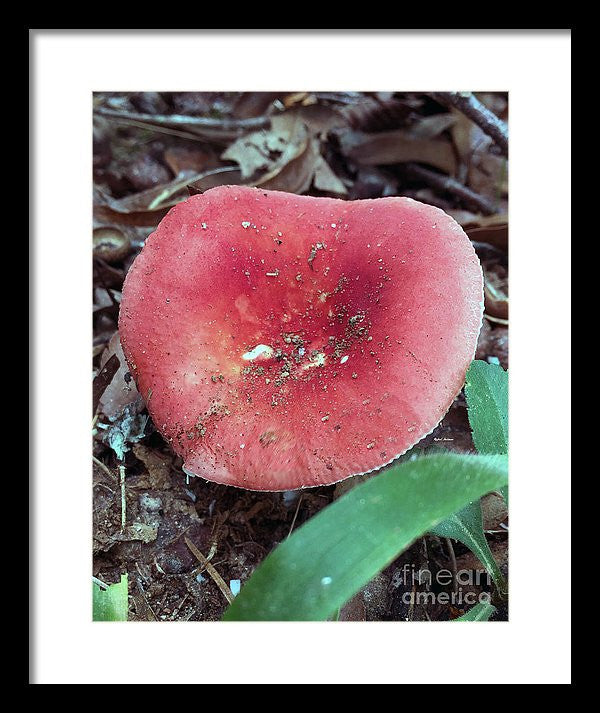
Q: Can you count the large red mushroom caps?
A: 1